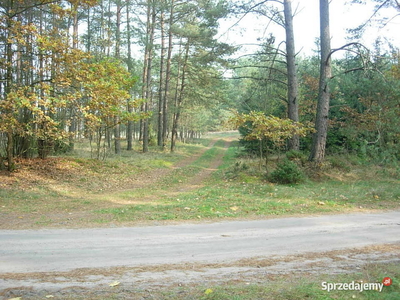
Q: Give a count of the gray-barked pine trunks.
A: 2